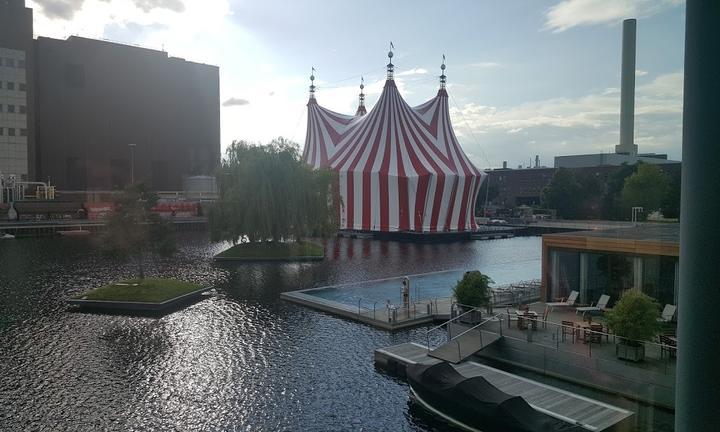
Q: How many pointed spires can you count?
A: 4